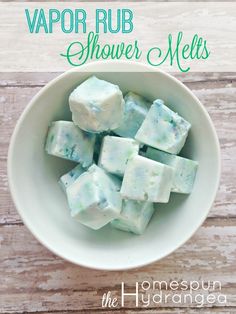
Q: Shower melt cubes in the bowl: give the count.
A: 10